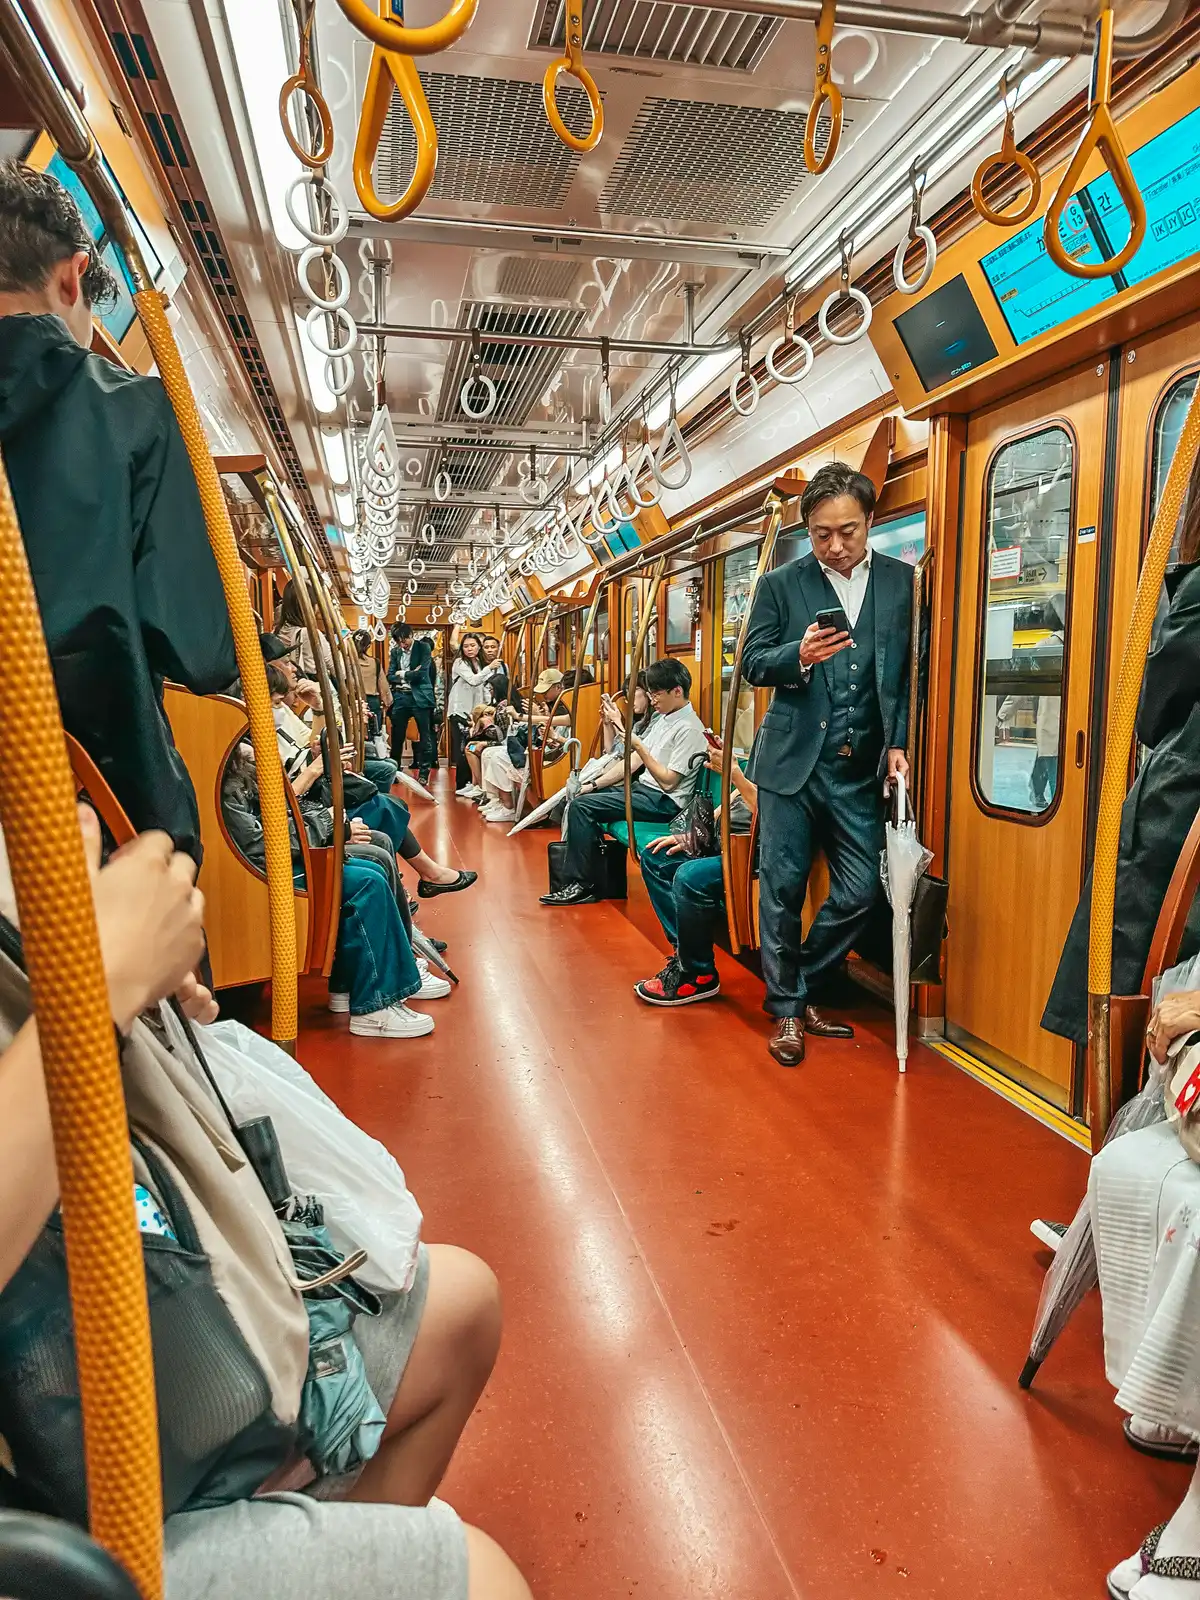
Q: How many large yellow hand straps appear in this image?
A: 3